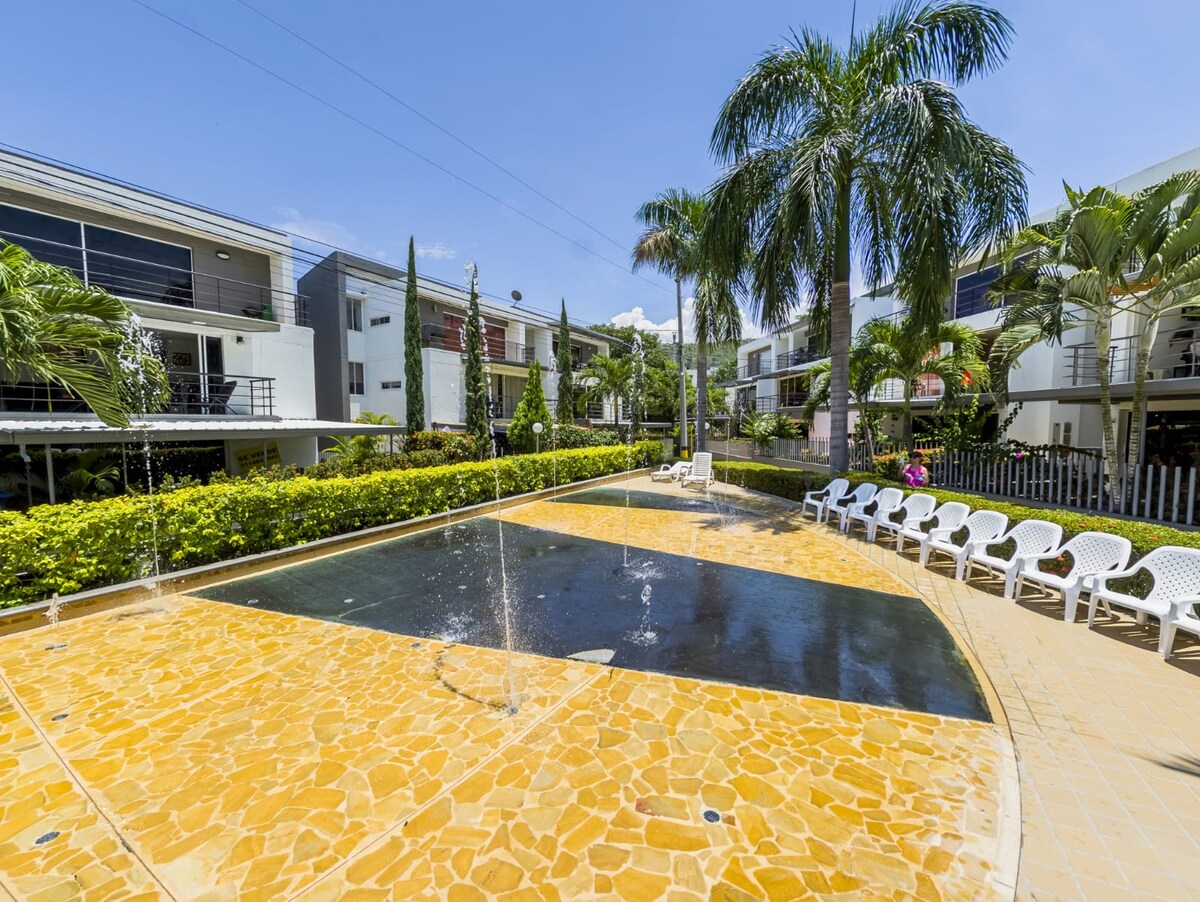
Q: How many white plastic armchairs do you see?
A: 10